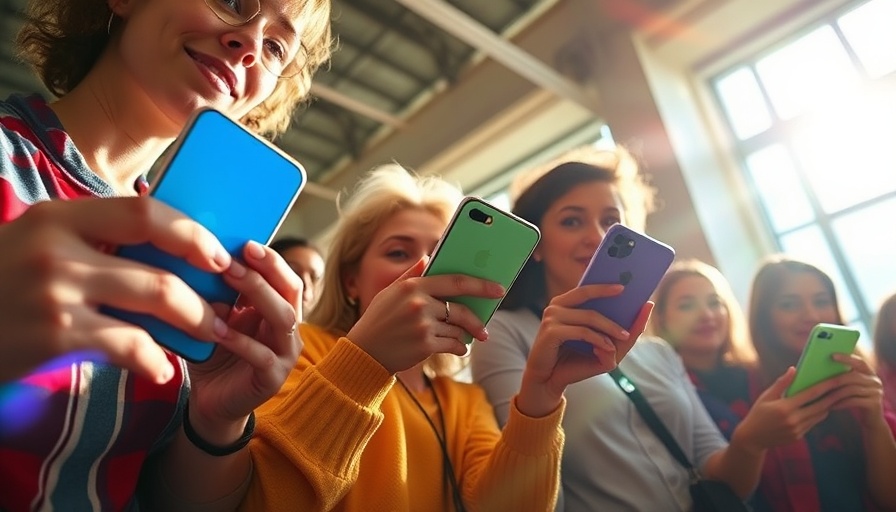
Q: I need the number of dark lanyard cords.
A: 1